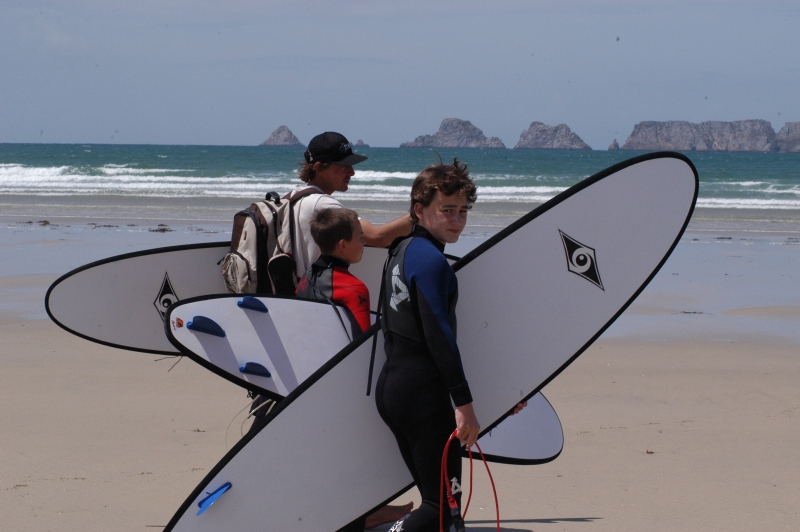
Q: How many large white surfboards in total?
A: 3